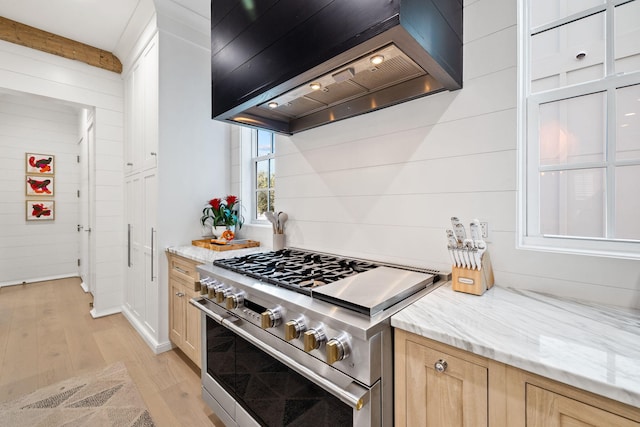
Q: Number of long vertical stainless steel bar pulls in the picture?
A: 2